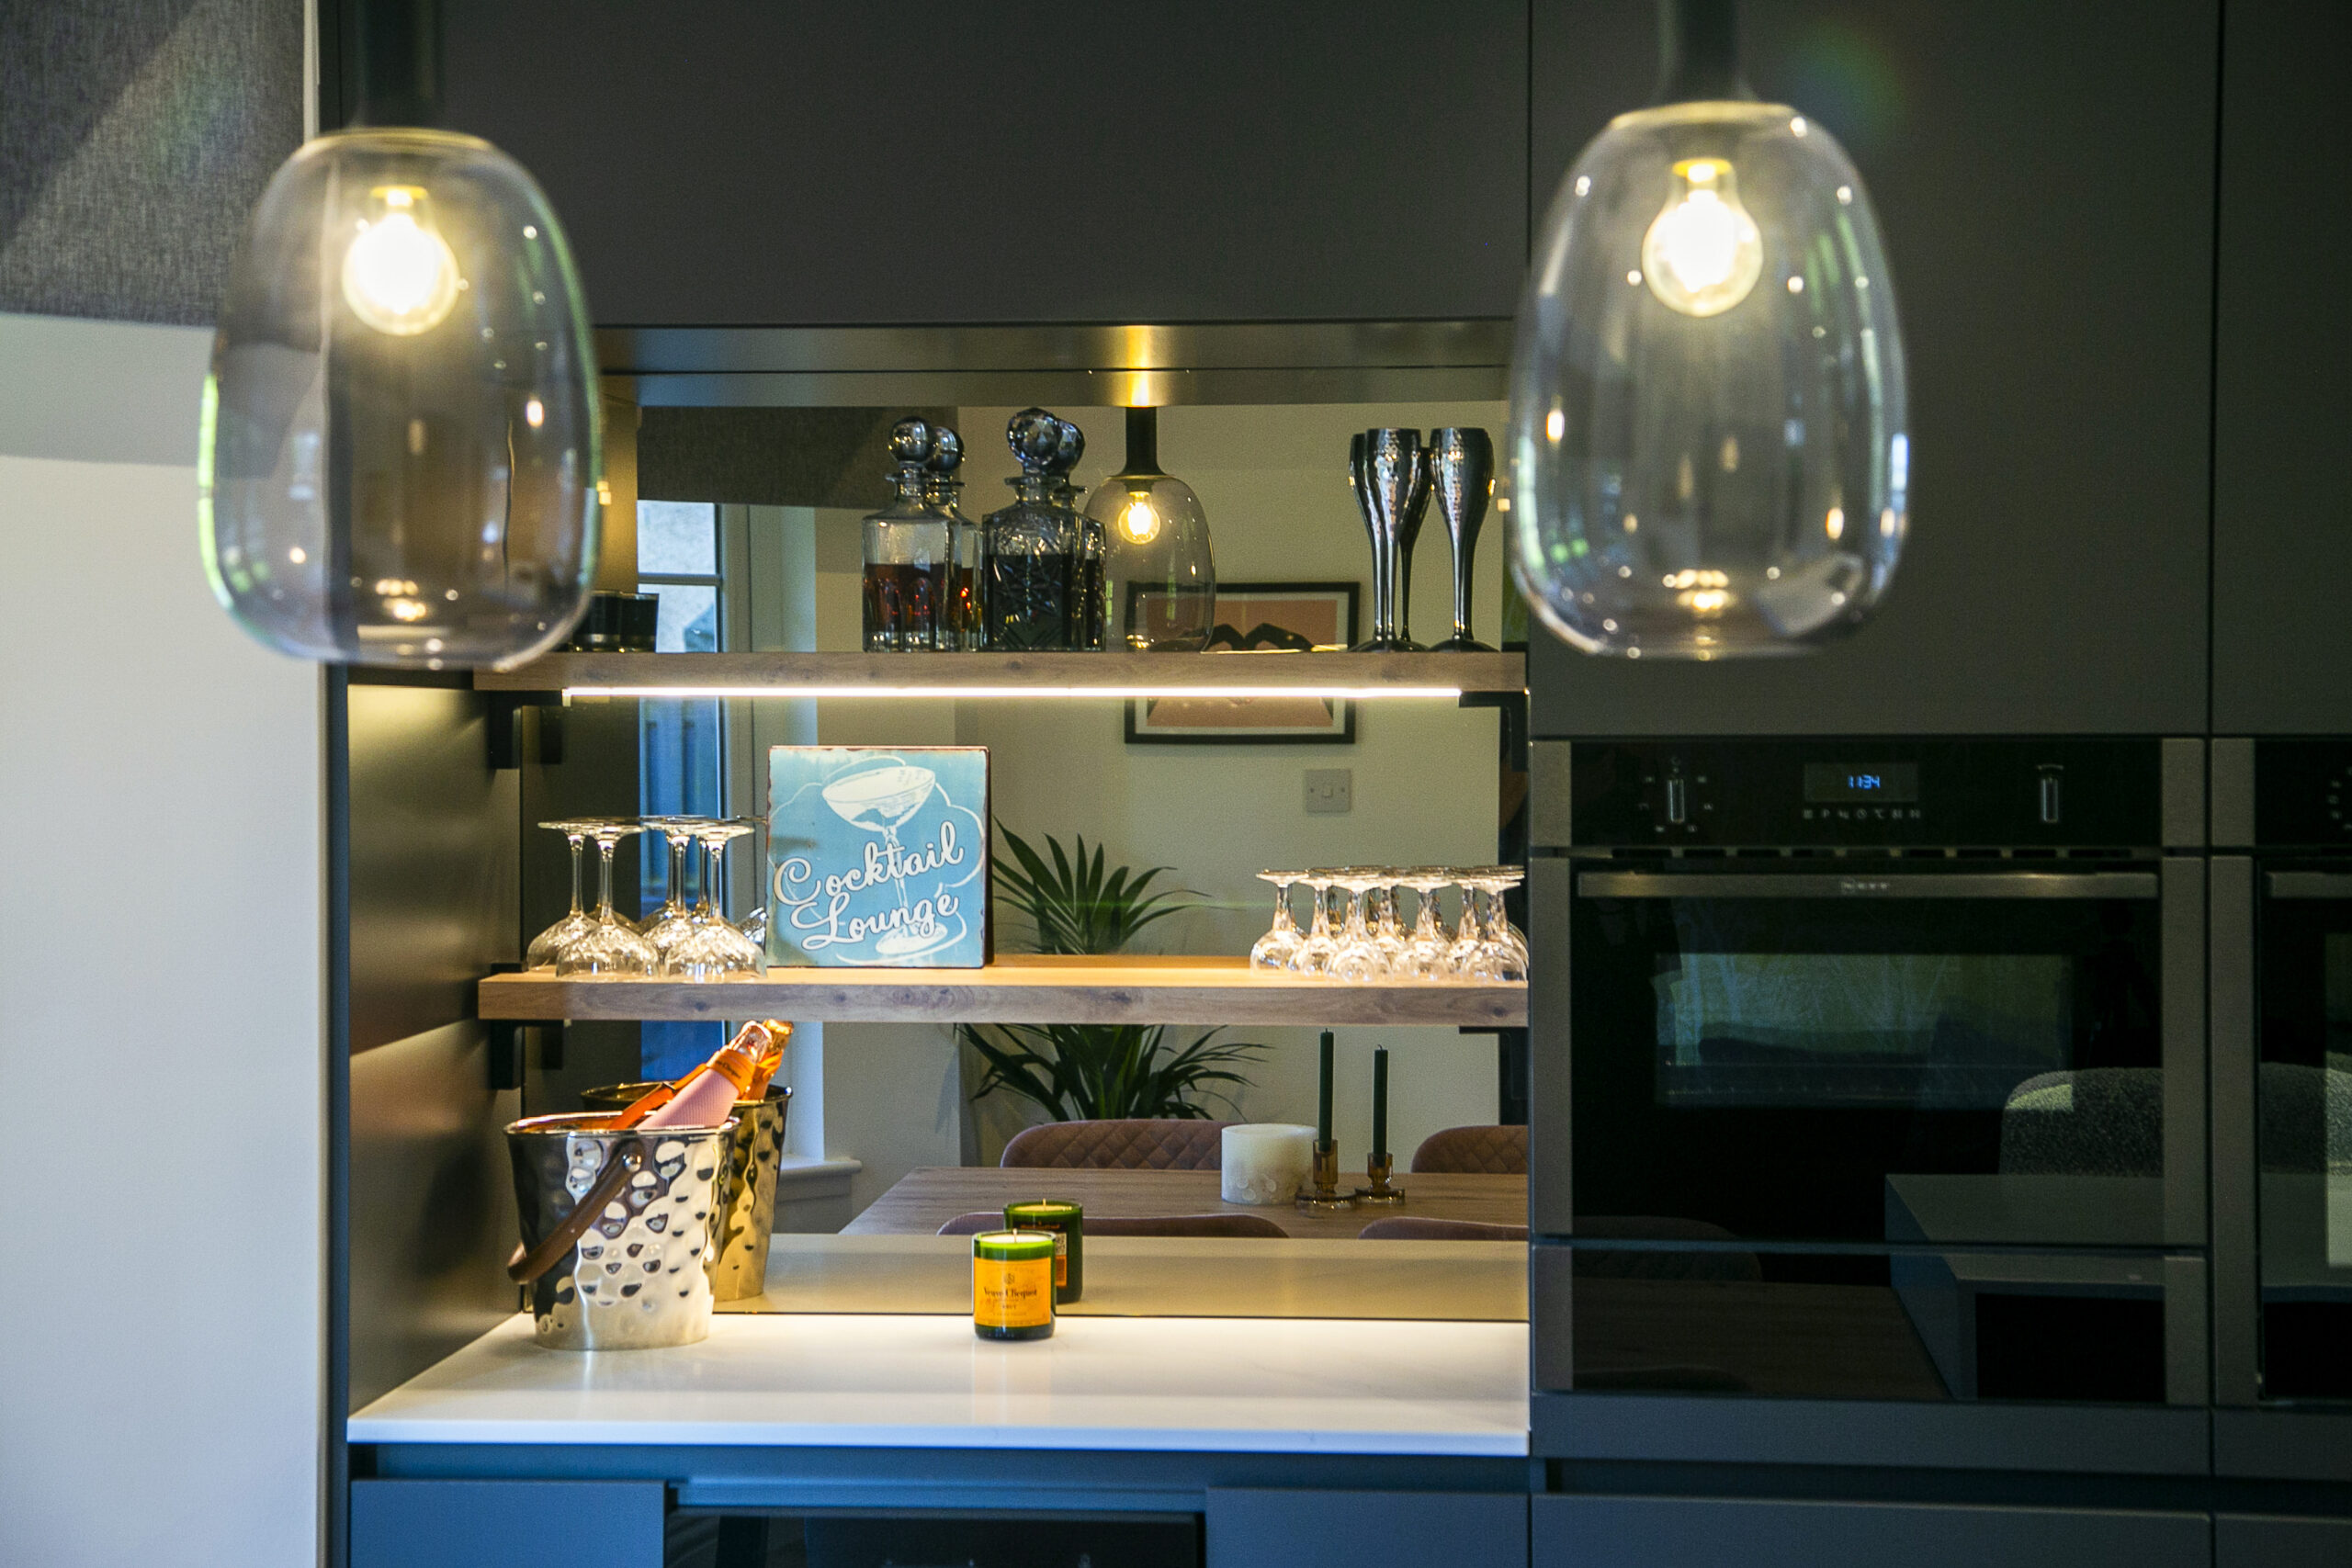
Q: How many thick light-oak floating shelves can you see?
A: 2